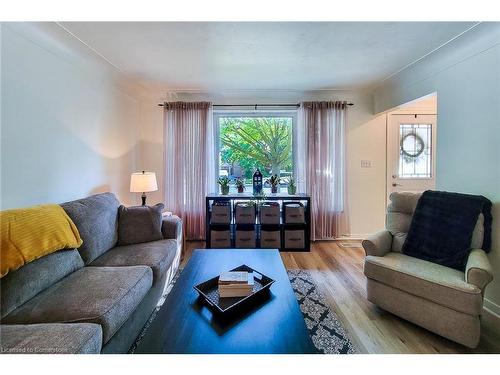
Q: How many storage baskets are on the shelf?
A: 8